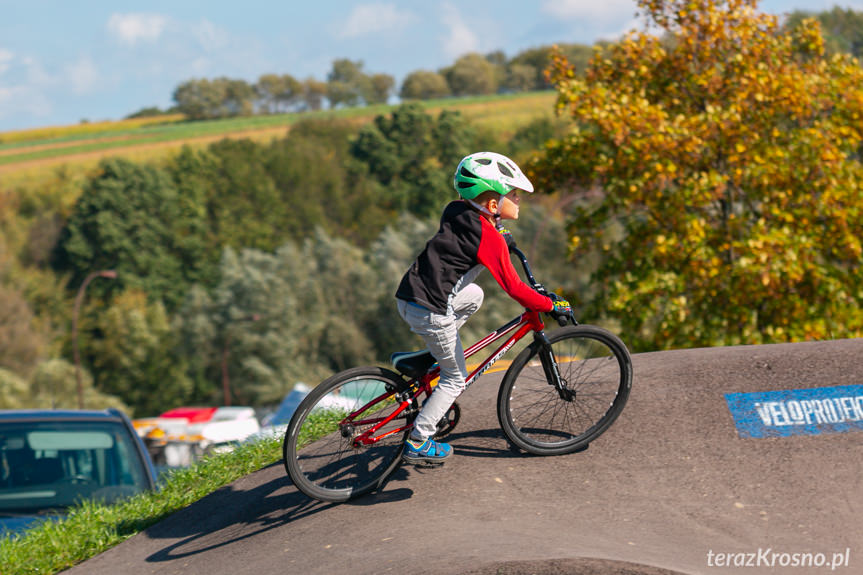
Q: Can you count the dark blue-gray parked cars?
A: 1